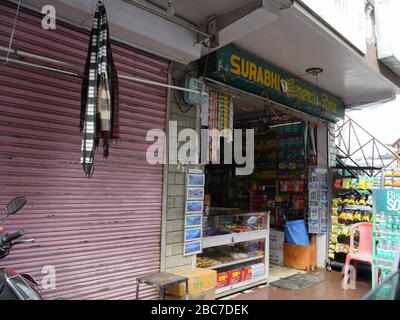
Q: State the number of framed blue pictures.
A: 6